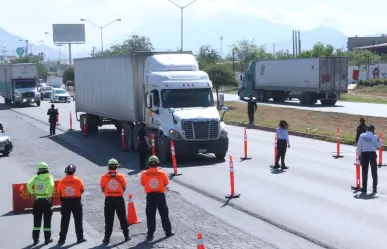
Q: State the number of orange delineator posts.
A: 12